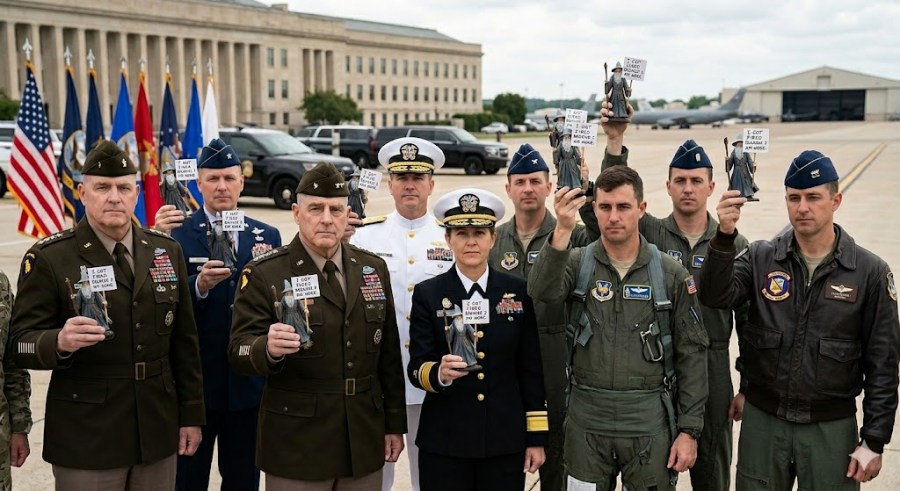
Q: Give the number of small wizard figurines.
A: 10